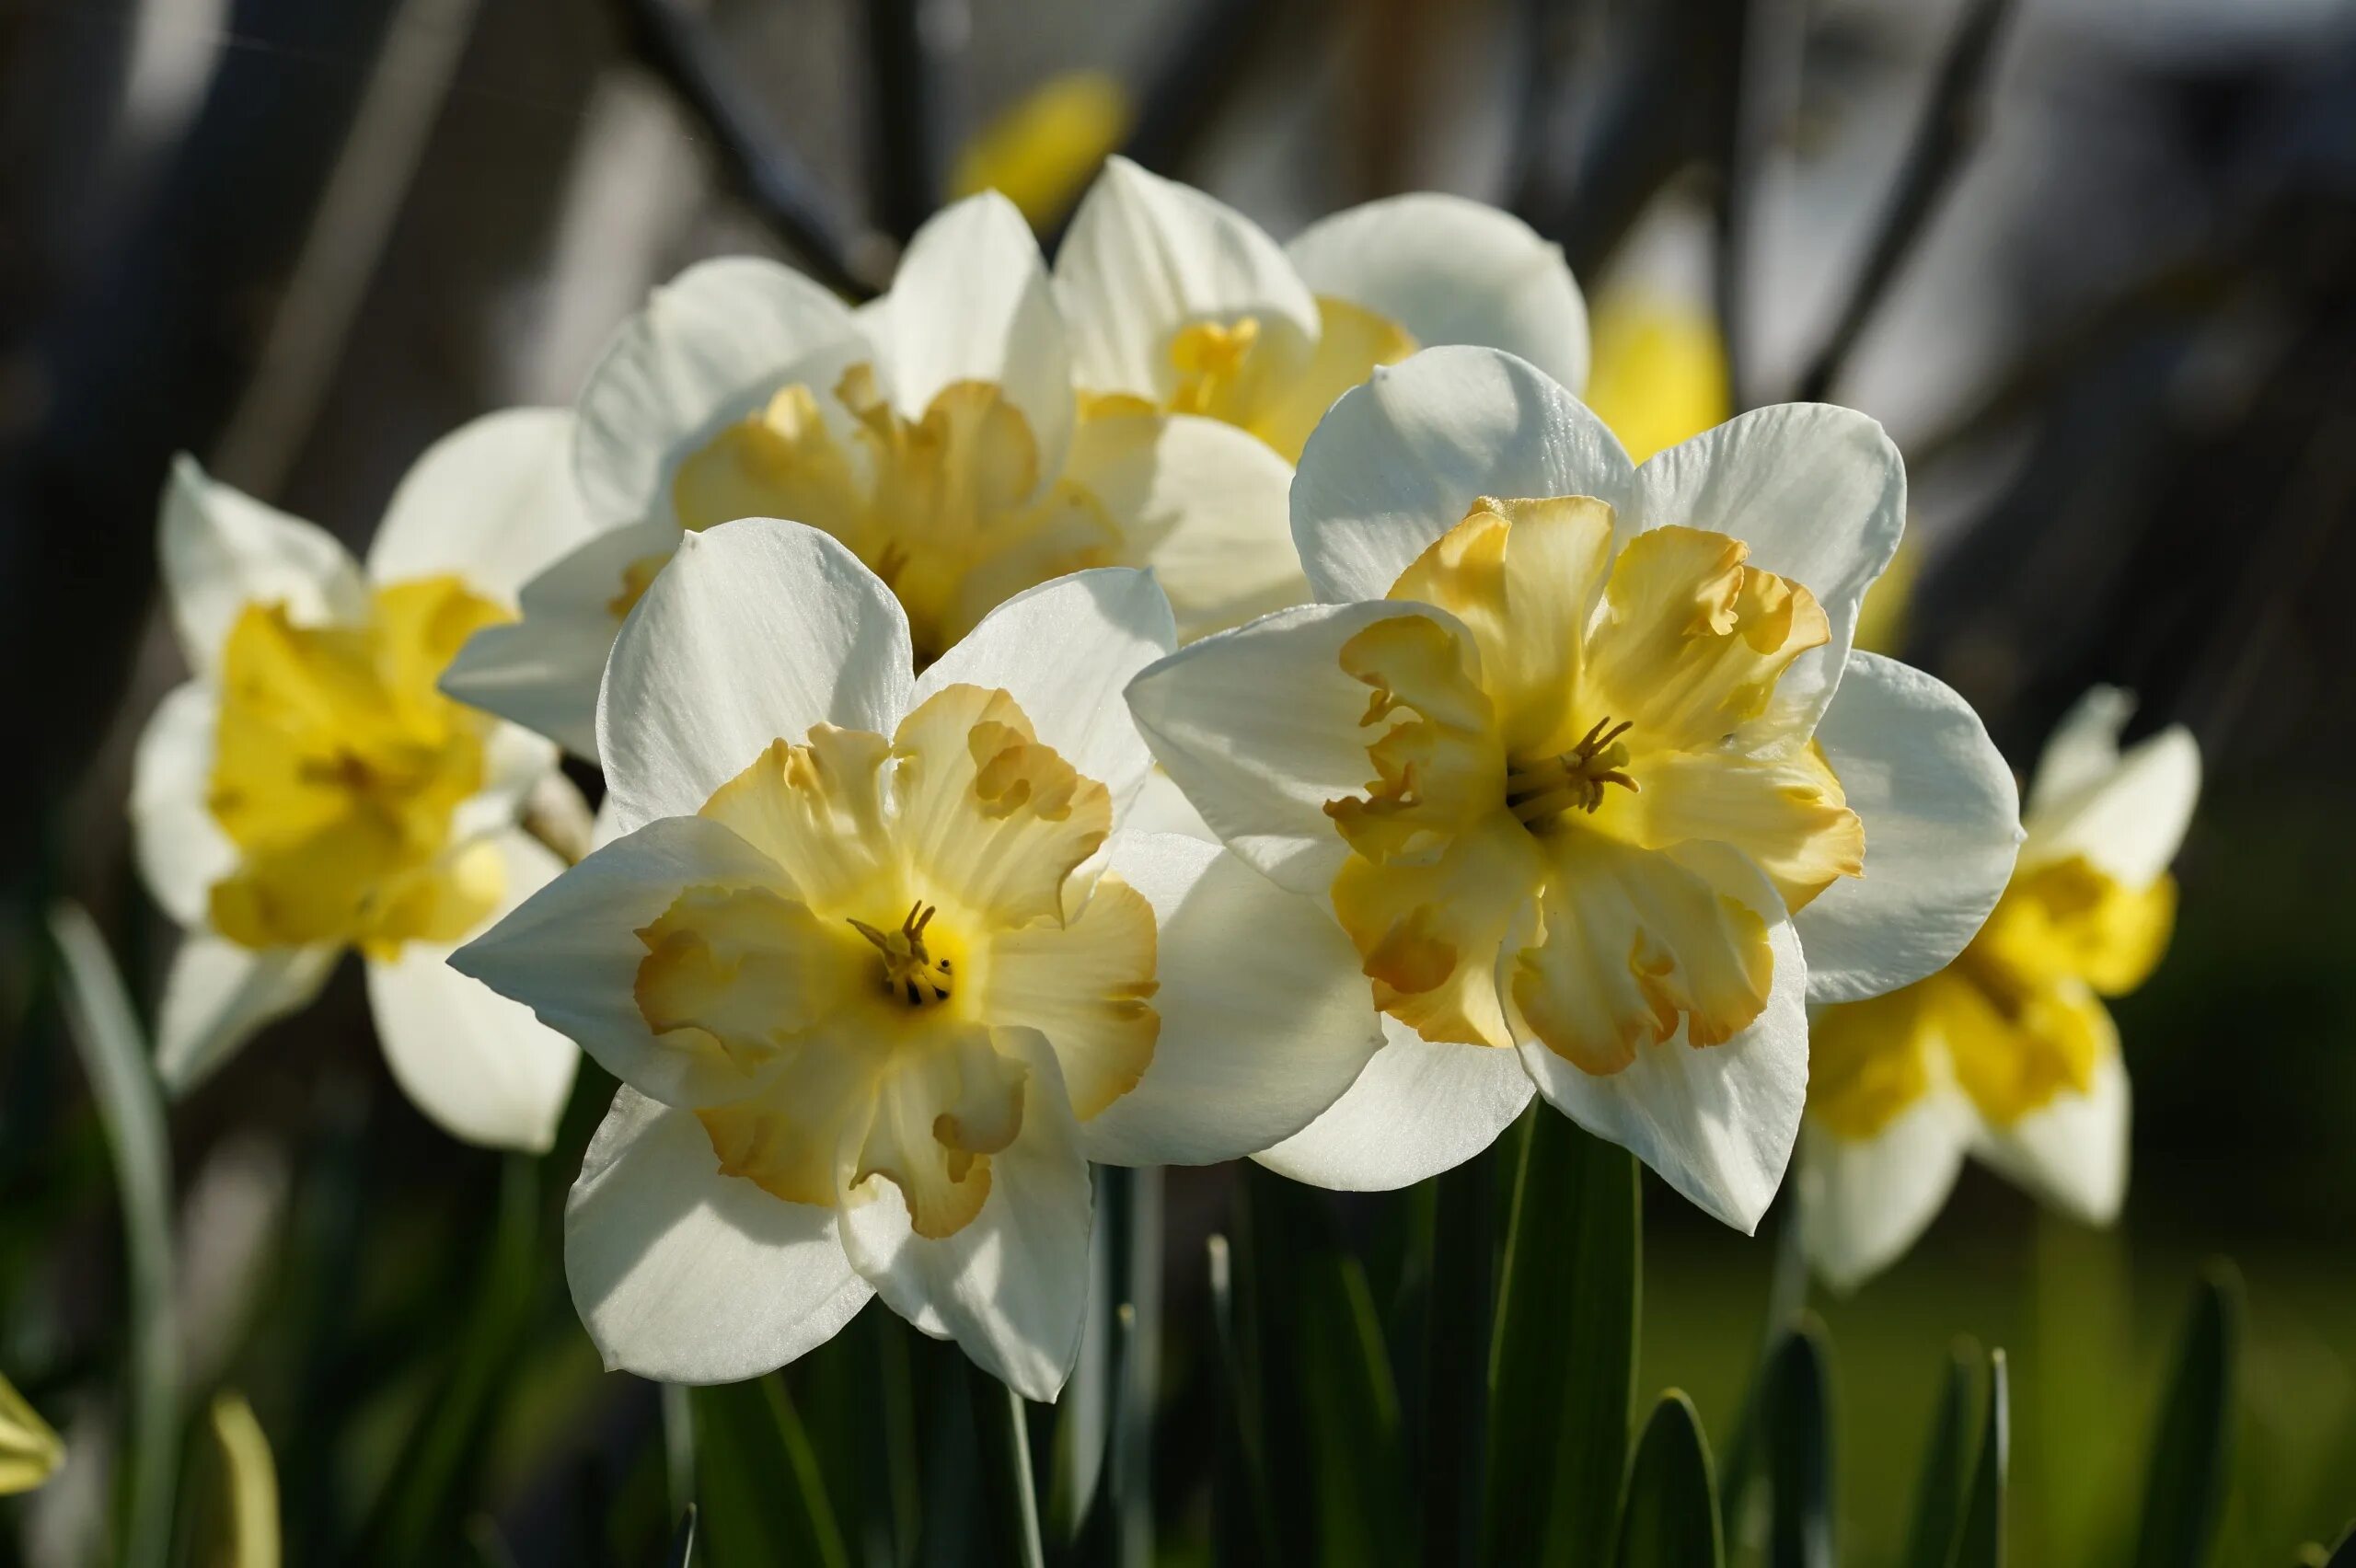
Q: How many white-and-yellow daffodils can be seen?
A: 6